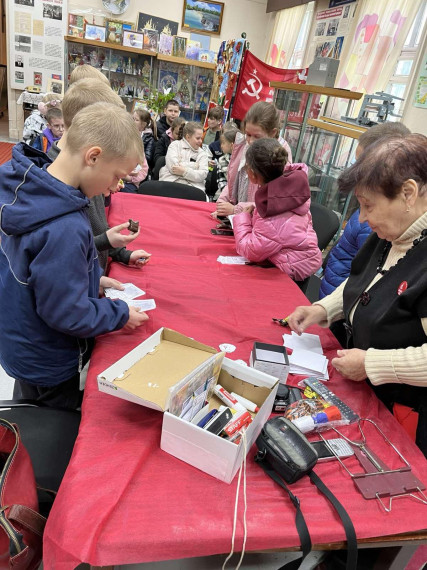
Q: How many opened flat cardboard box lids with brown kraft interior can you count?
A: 1